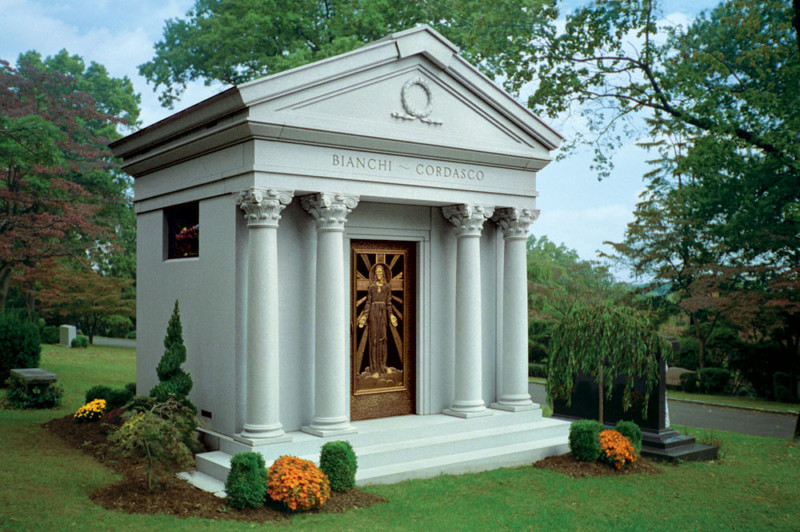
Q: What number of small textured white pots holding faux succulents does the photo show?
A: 0